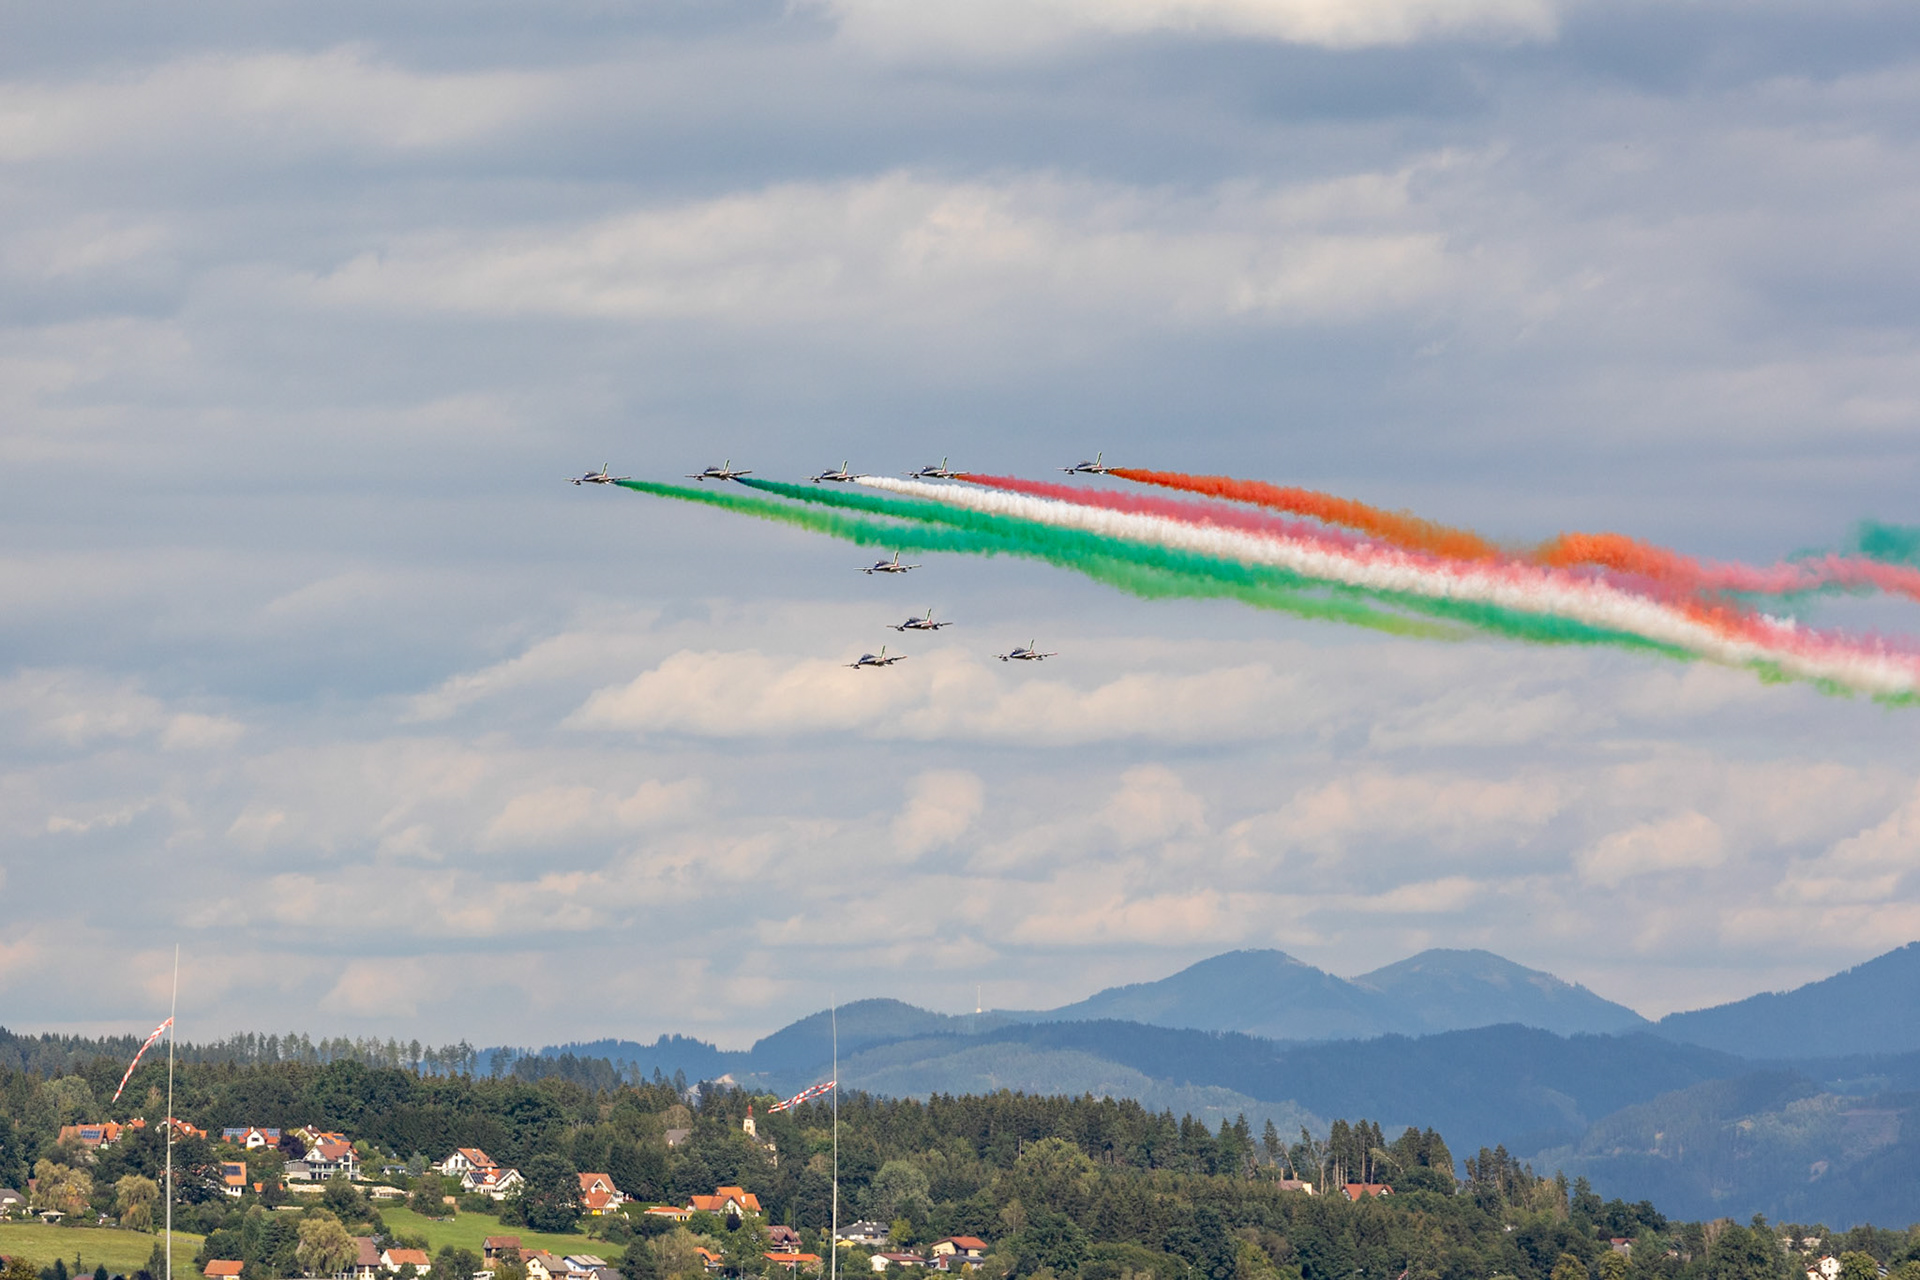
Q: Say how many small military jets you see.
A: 9